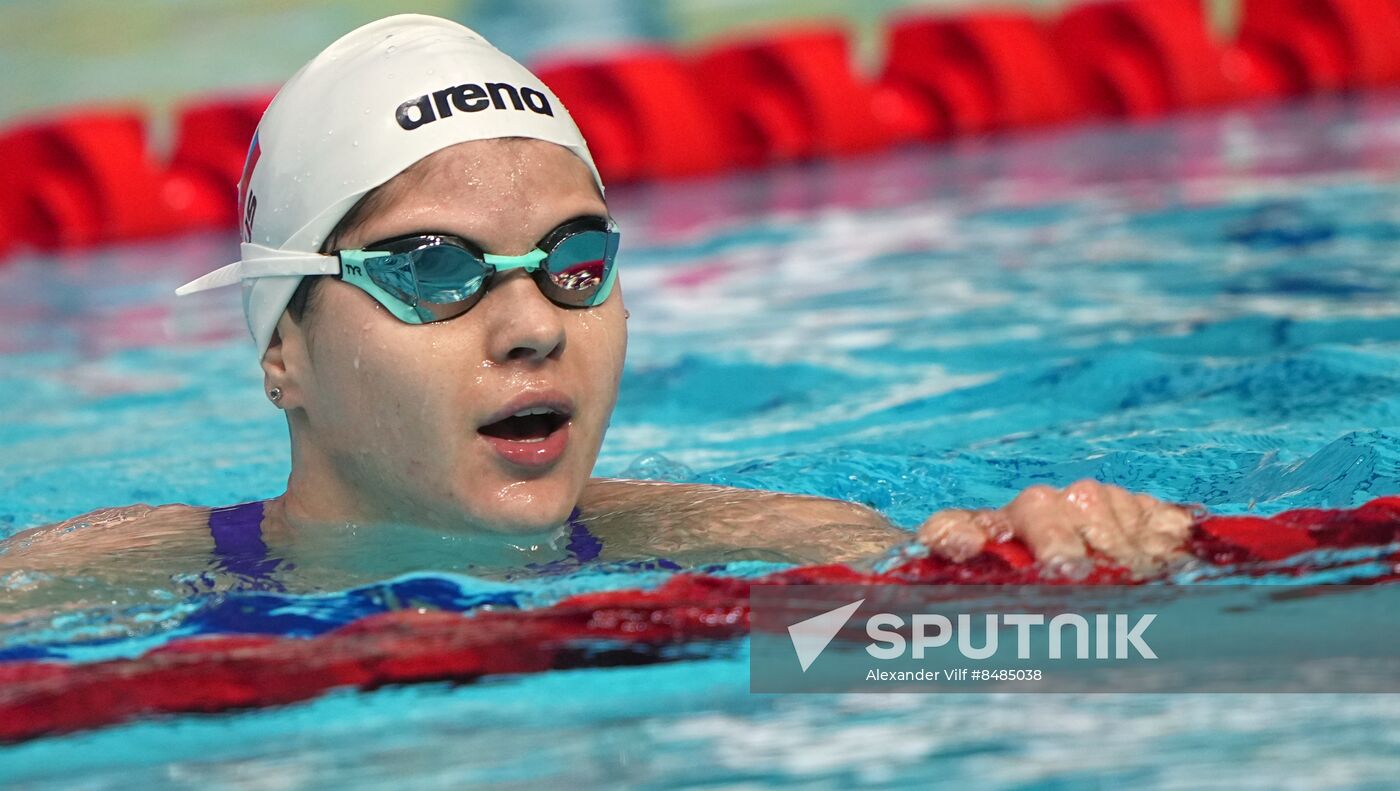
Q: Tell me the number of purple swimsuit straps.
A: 2